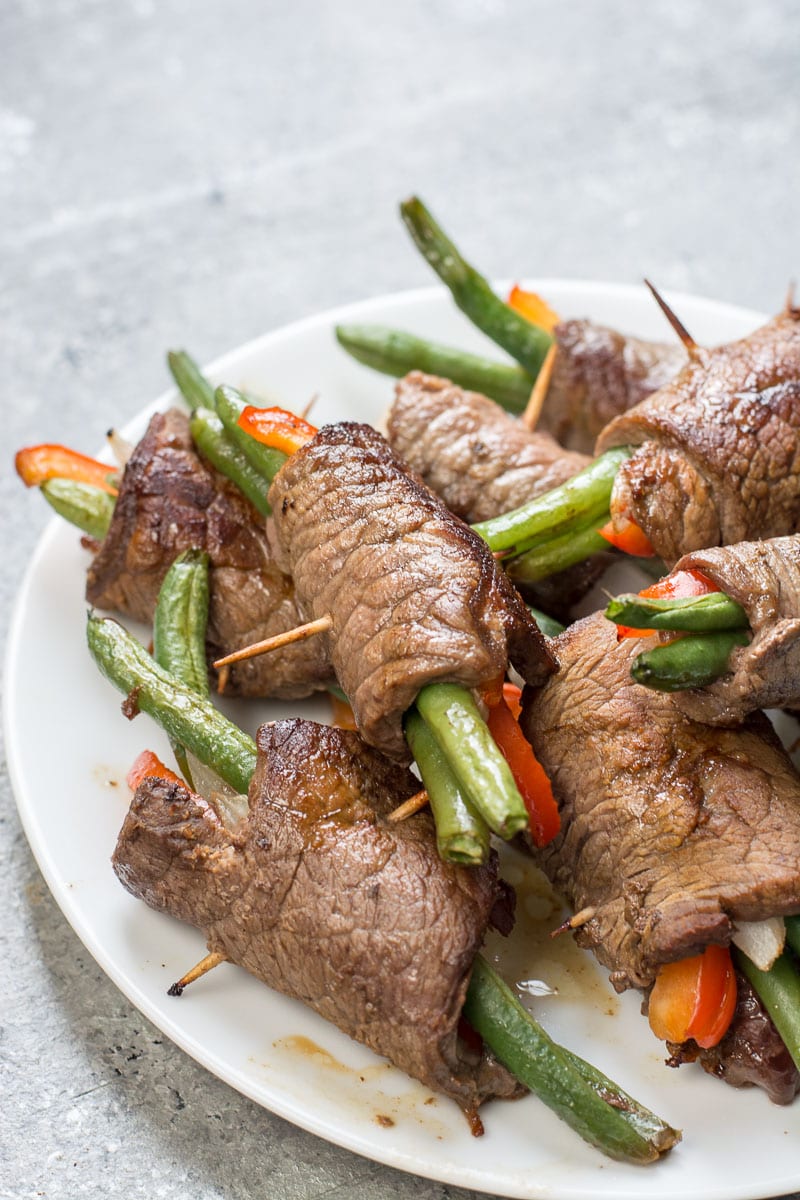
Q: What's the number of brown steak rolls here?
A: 8